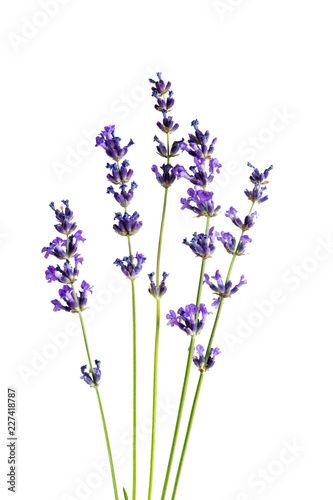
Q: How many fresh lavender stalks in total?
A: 5